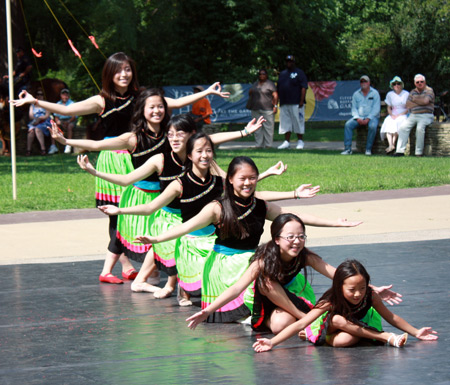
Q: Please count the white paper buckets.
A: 0